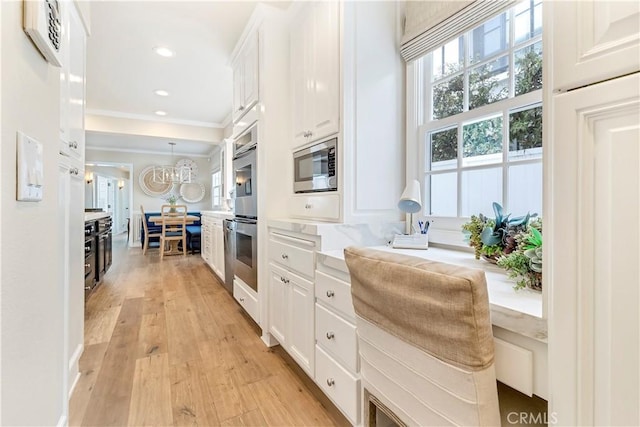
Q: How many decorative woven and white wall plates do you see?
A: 3